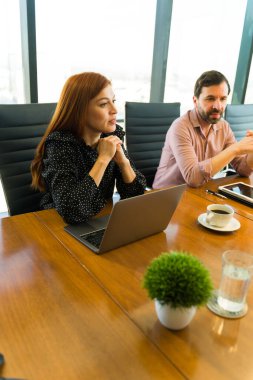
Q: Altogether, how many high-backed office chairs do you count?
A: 3